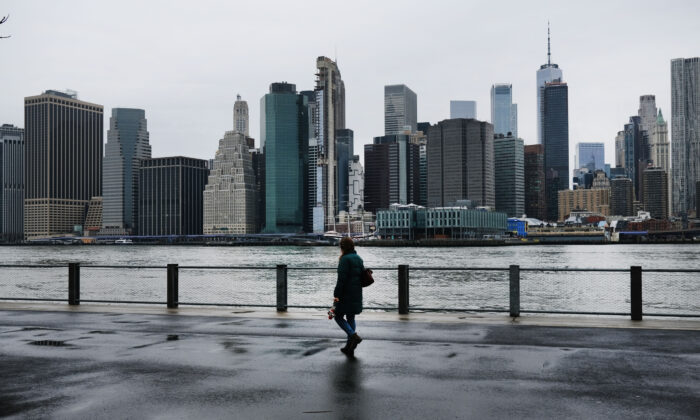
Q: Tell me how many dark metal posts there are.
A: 6